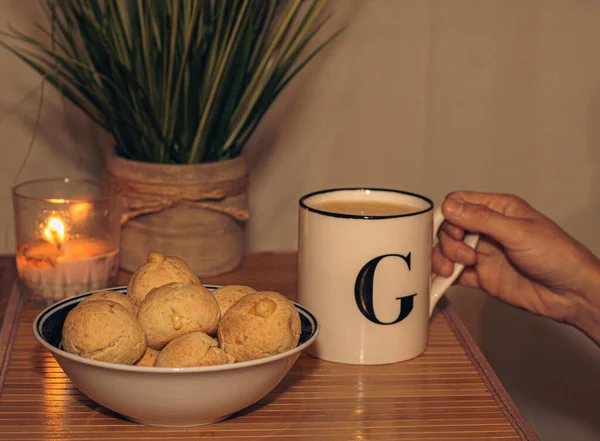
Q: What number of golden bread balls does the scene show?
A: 8